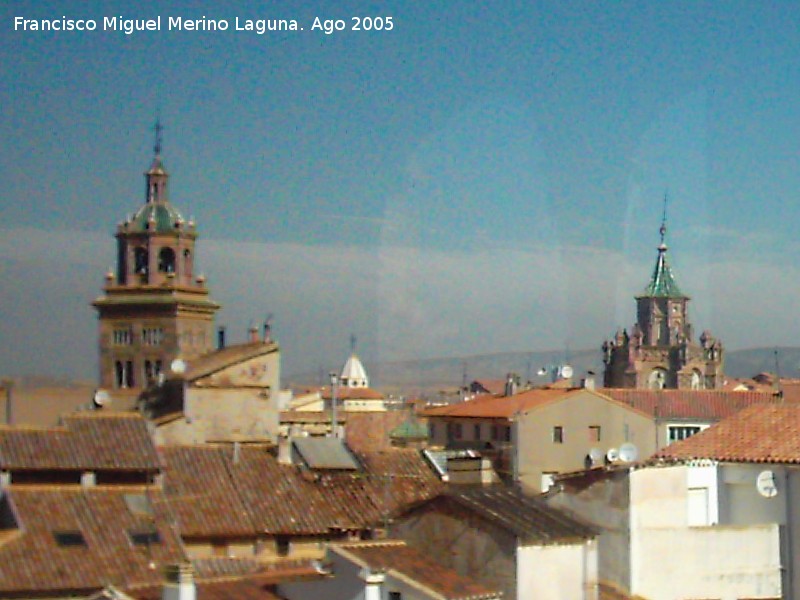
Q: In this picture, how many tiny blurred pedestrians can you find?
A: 0